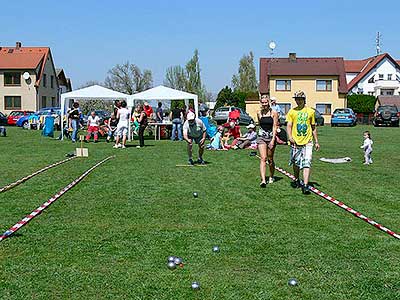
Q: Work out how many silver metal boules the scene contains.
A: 7